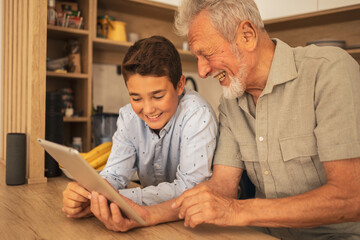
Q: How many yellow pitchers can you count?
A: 1